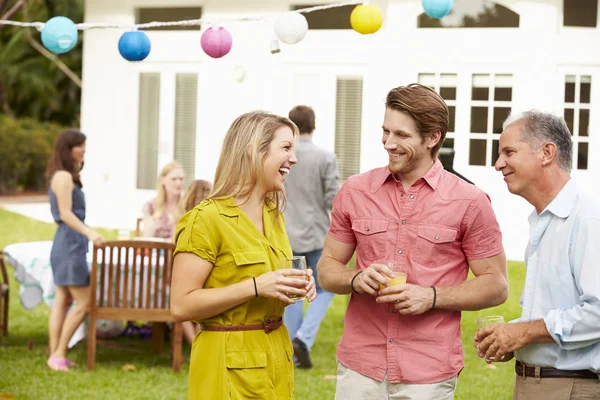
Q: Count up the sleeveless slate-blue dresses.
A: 1